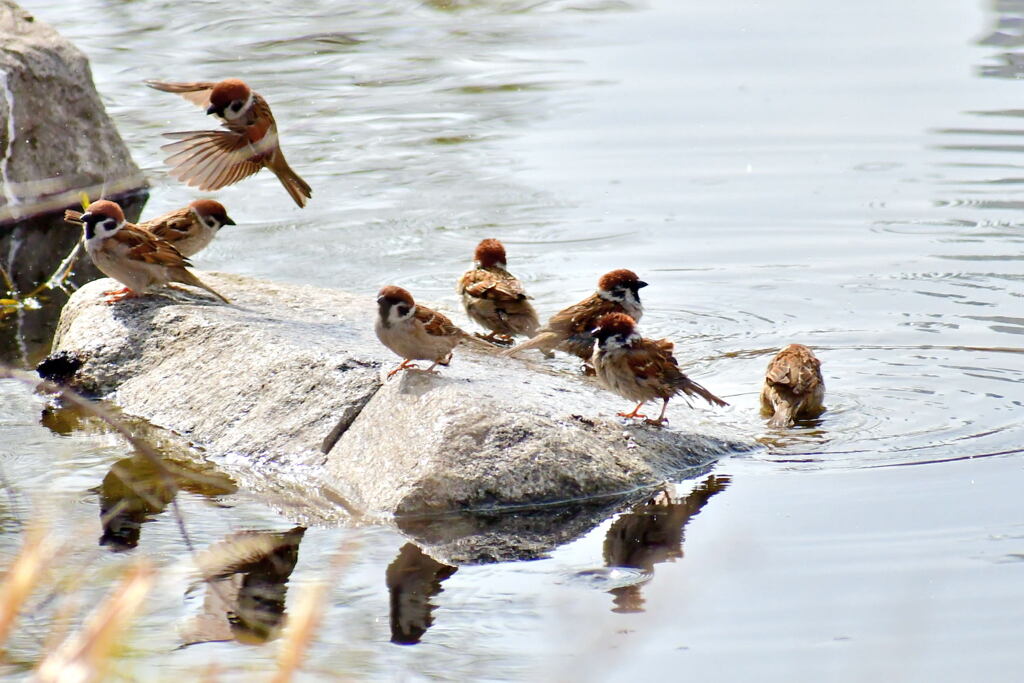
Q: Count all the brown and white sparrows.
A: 8